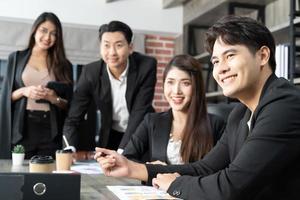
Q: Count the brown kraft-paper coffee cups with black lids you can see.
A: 2